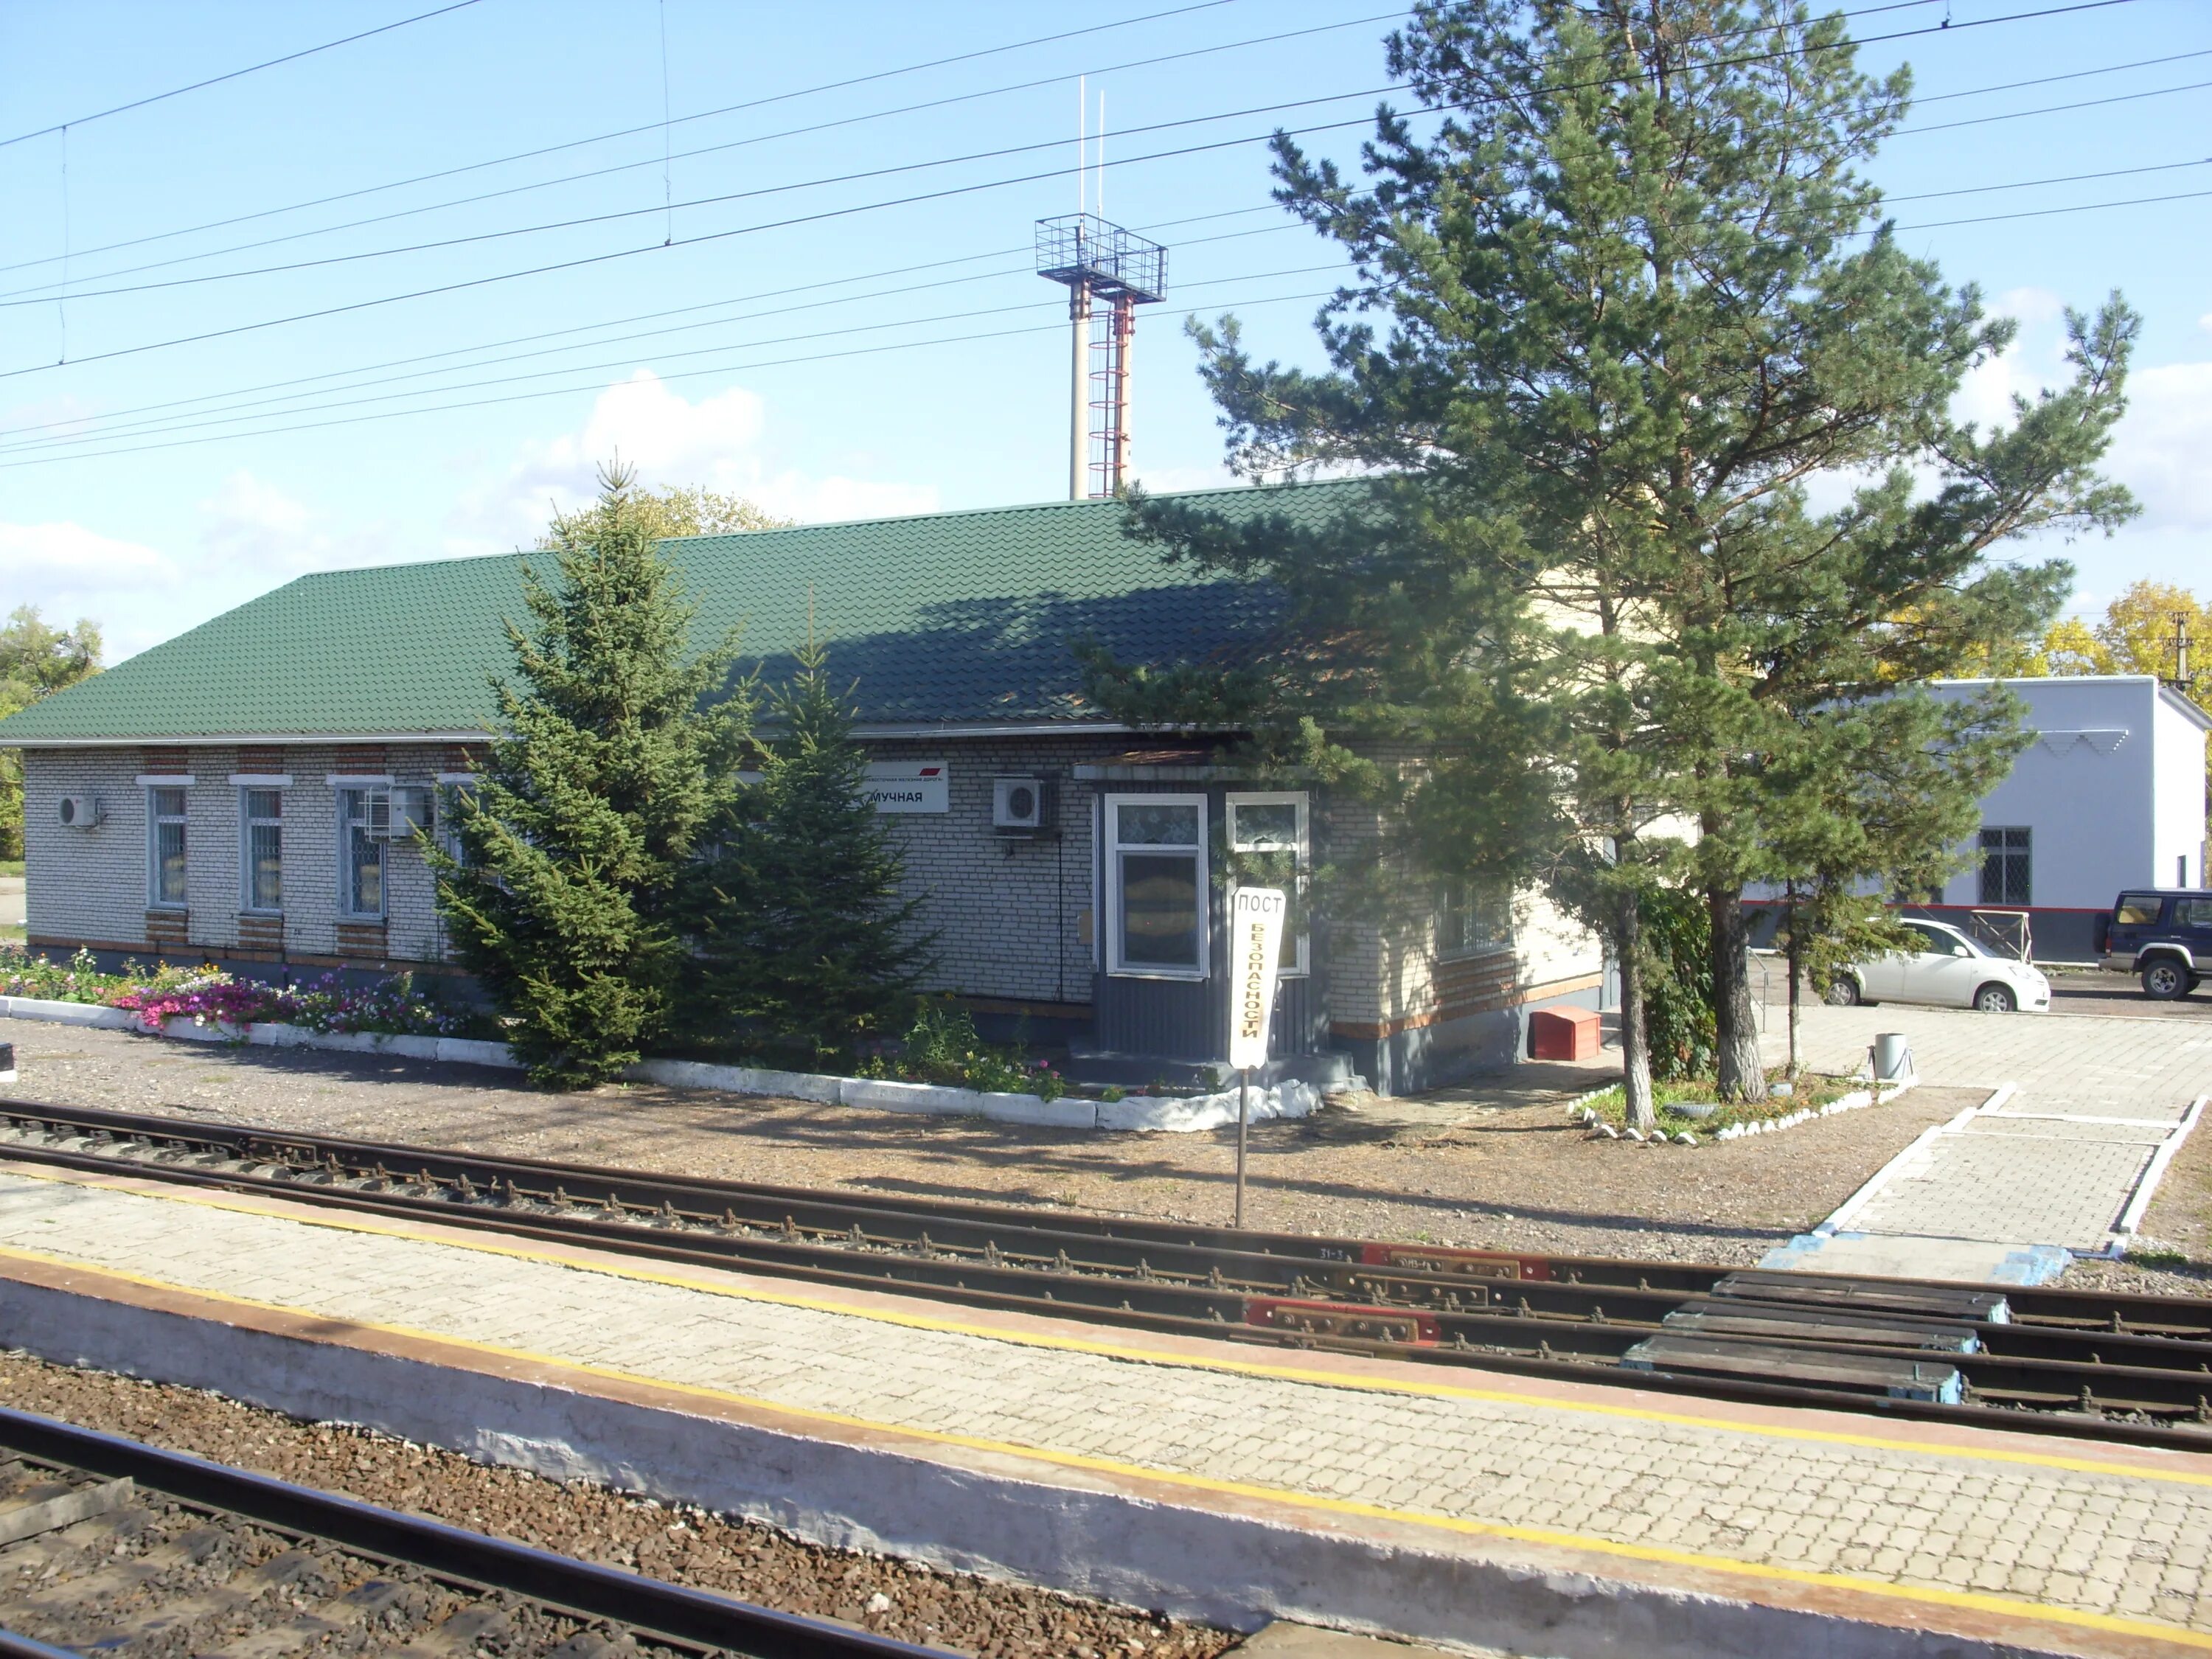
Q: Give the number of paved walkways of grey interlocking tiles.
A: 2